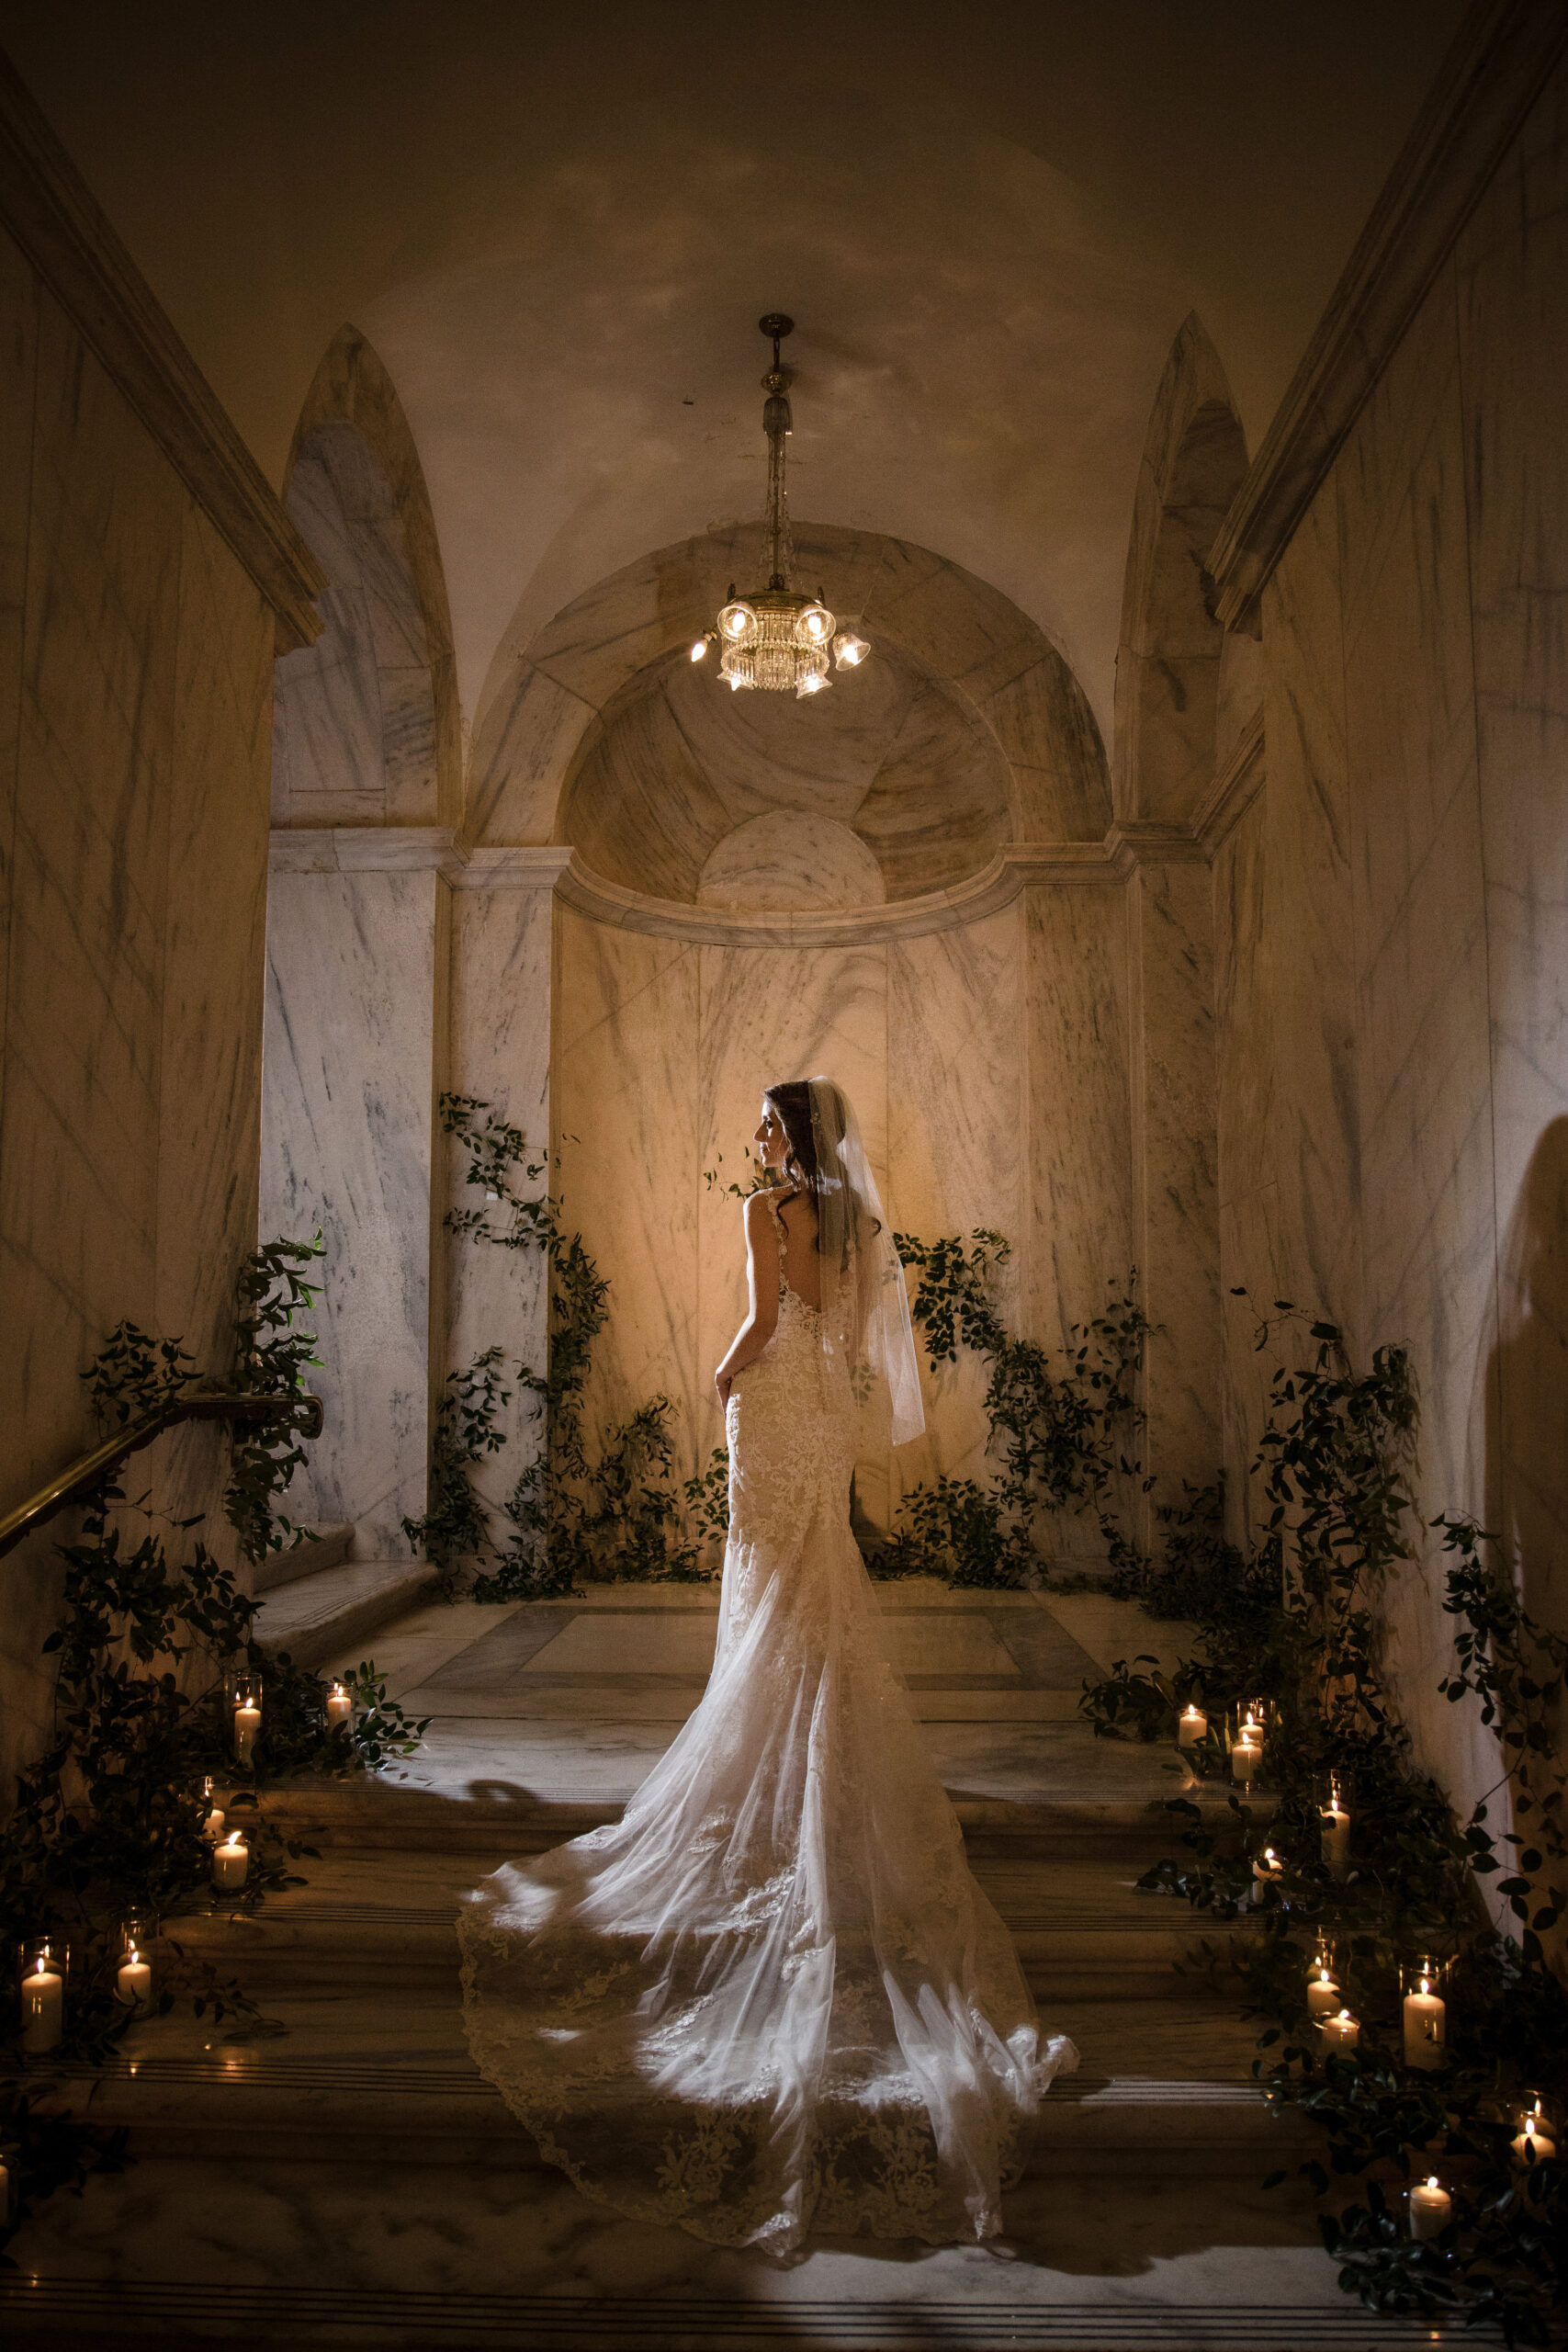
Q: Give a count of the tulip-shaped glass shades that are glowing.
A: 5